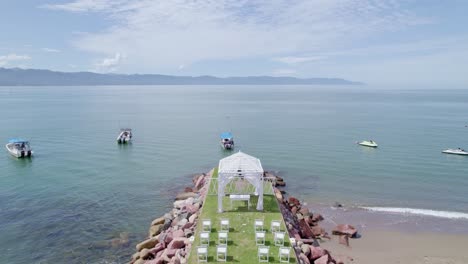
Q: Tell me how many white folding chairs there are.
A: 12